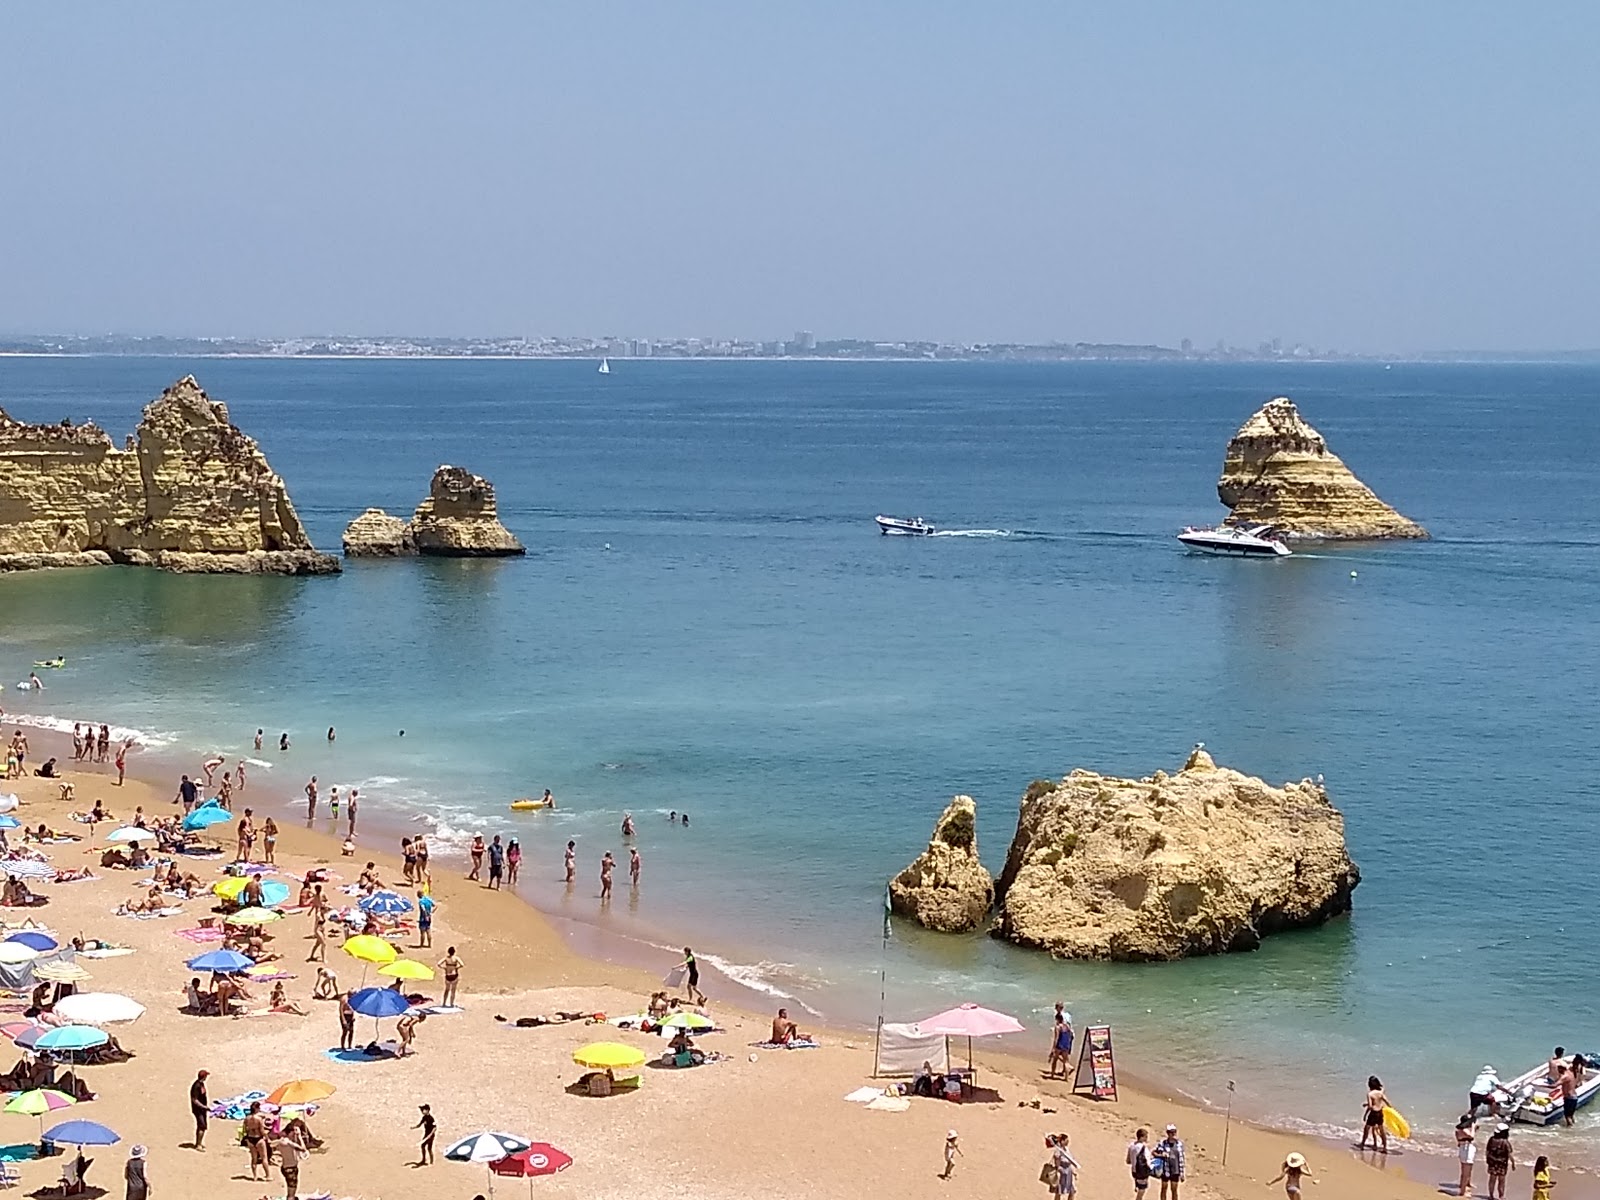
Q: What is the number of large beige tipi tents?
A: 0